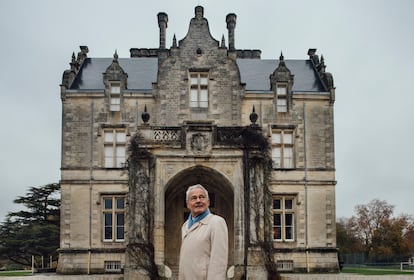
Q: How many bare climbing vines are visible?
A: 2